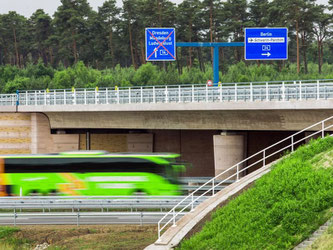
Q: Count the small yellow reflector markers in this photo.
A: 5